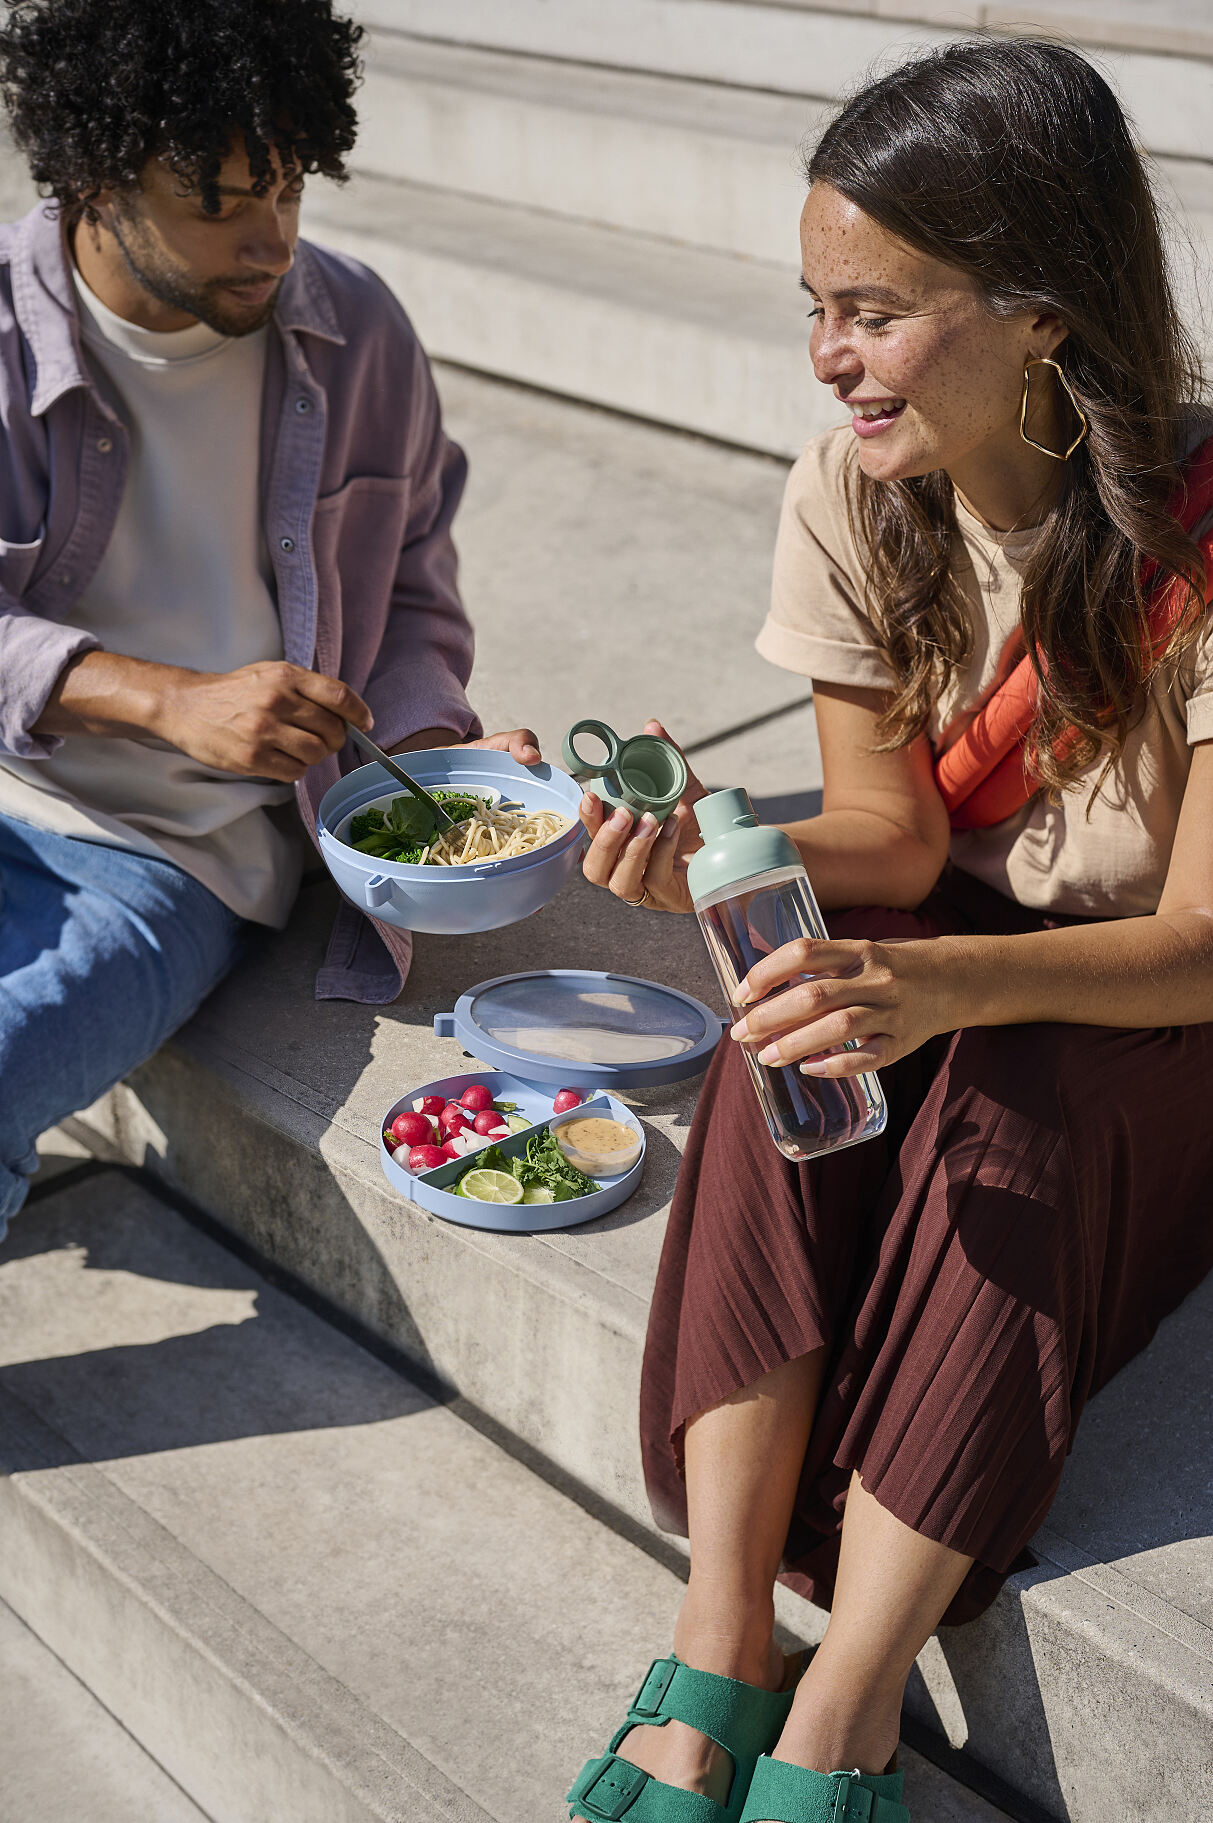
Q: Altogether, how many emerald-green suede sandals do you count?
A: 2